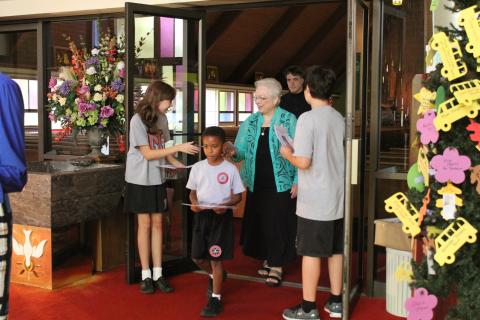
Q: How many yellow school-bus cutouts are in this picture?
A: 6